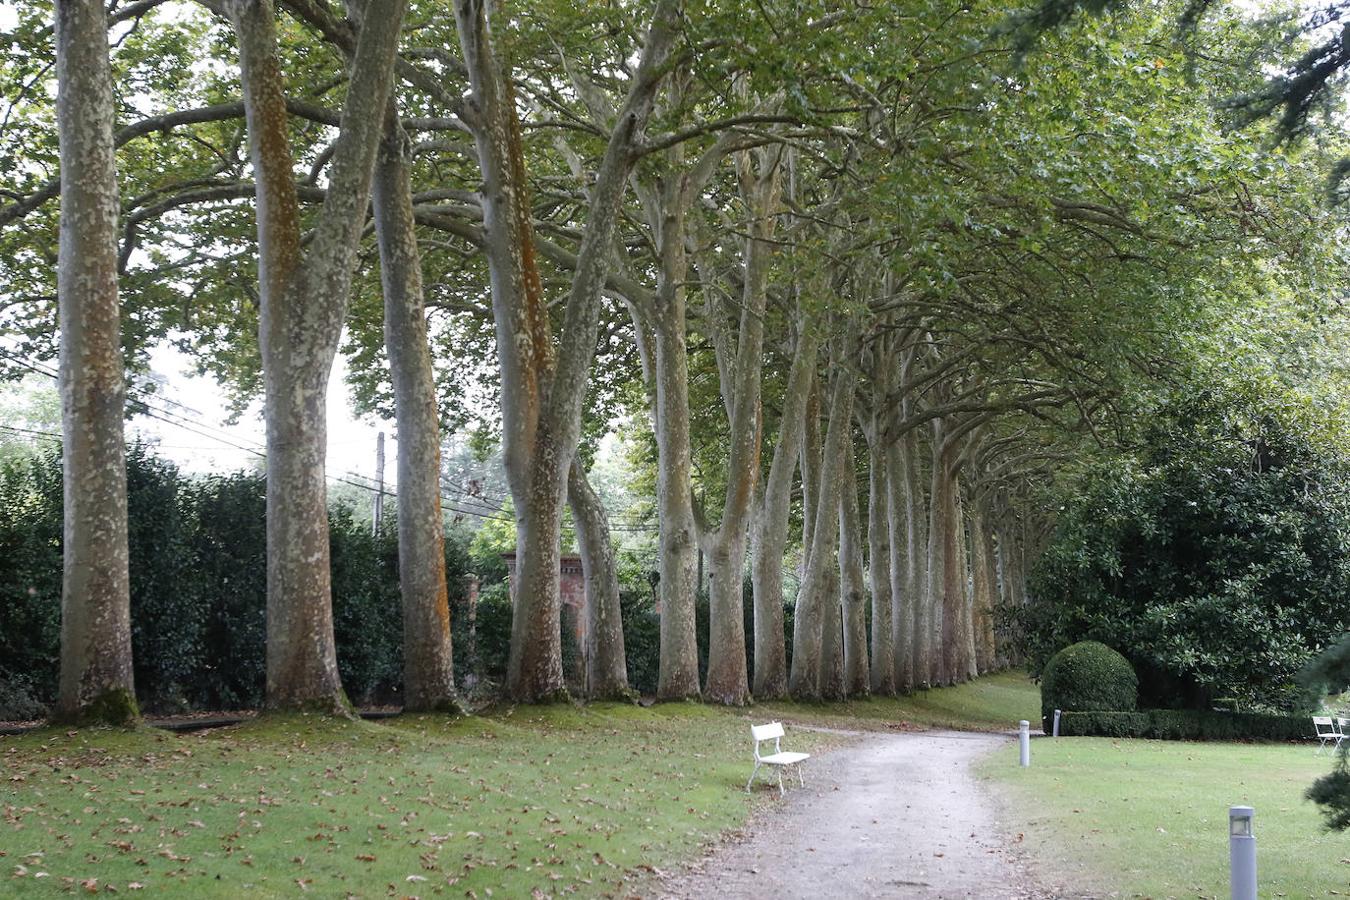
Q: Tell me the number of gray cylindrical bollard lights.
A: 3